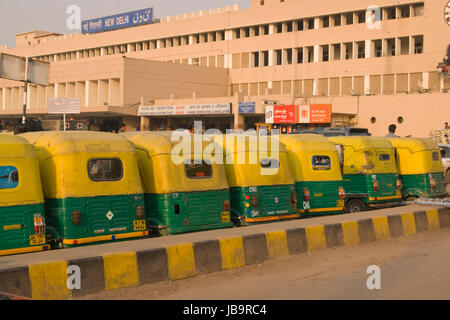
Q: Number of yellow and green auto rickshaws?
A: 7